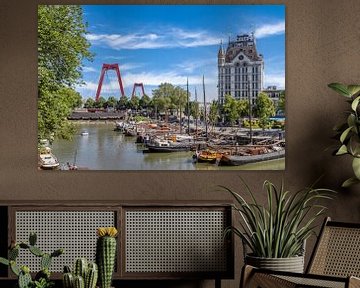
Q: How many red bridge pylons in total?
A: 2